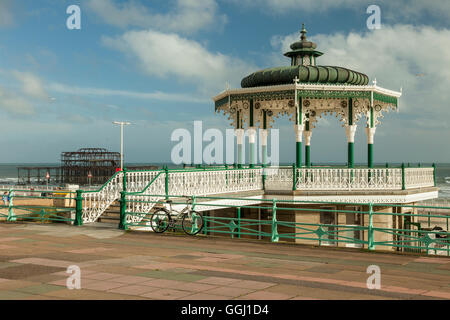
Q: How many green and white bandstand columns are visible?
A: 7